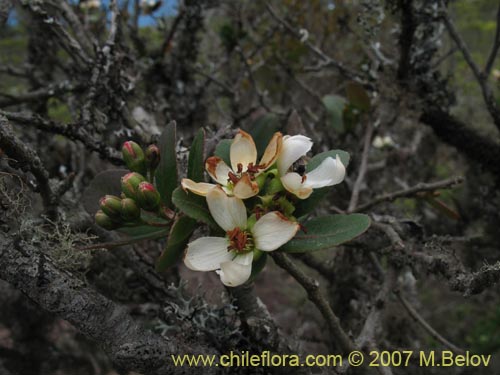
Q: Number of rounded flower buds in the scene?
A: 7